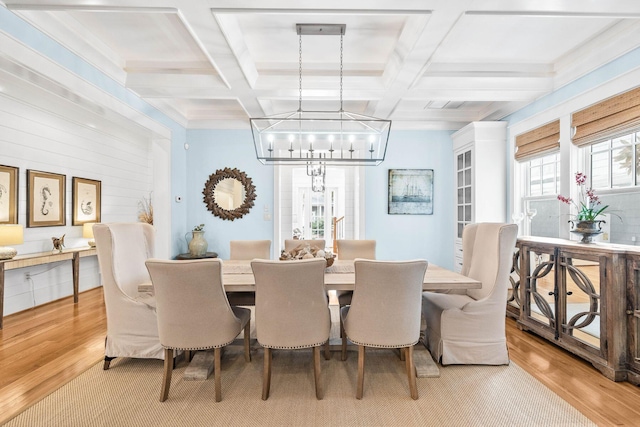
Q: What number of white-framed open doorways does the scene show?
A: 1